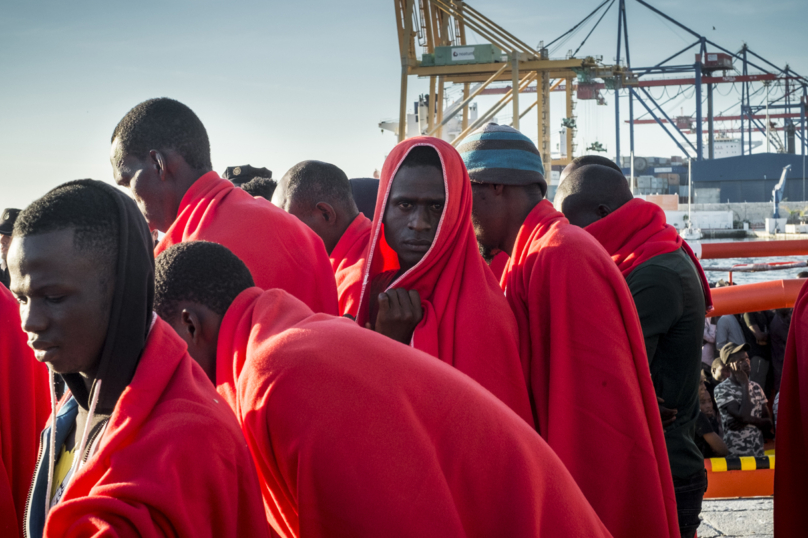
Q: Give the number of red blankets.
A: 9